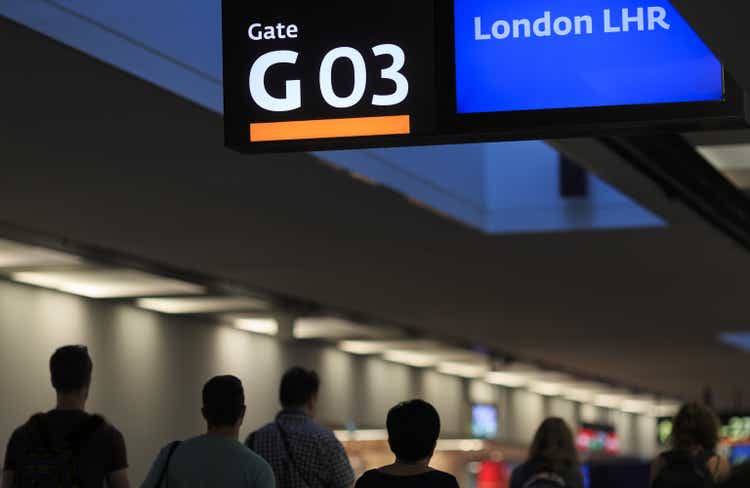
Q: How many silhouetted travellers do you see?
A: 6